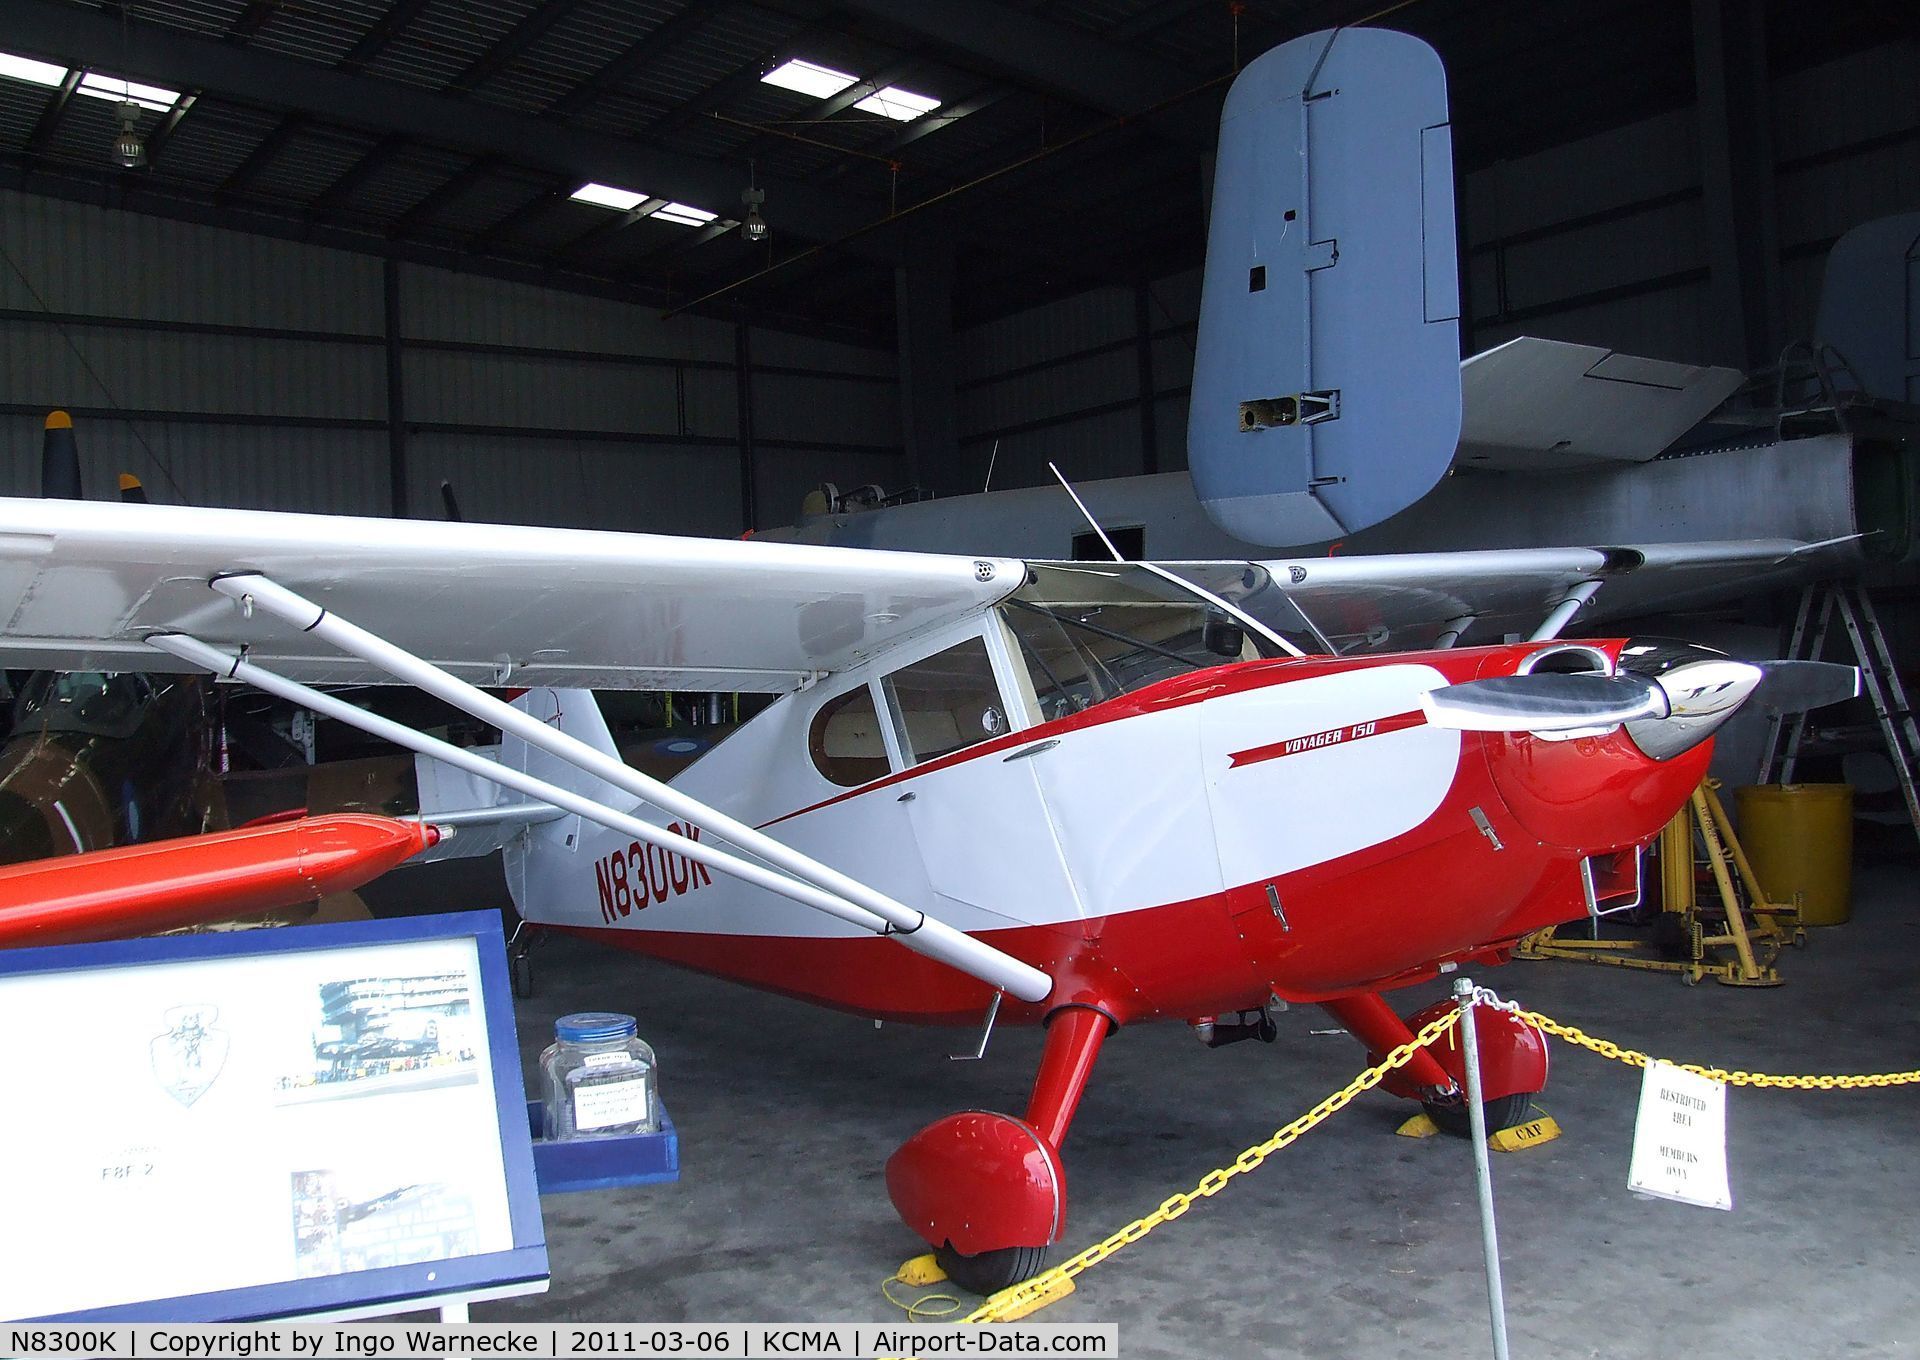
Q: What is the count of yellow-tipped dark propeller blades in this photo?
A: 2